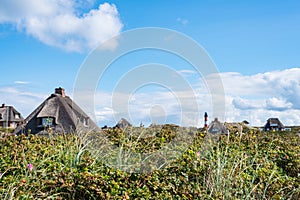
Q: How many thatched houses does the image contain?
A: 5